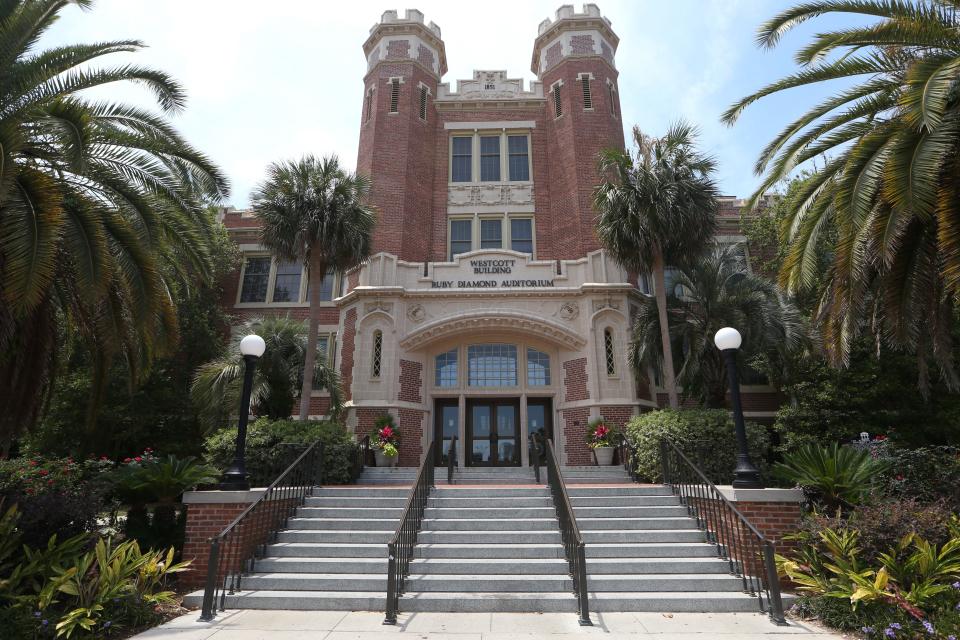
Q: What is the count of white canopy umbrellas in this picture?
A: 0